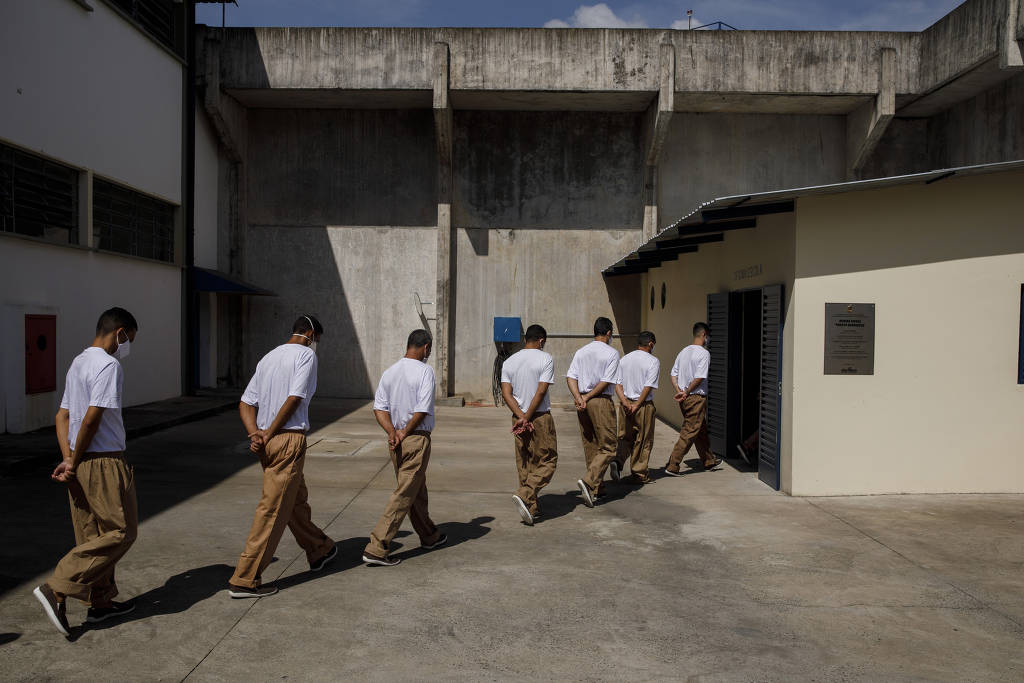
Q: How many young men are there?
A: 7